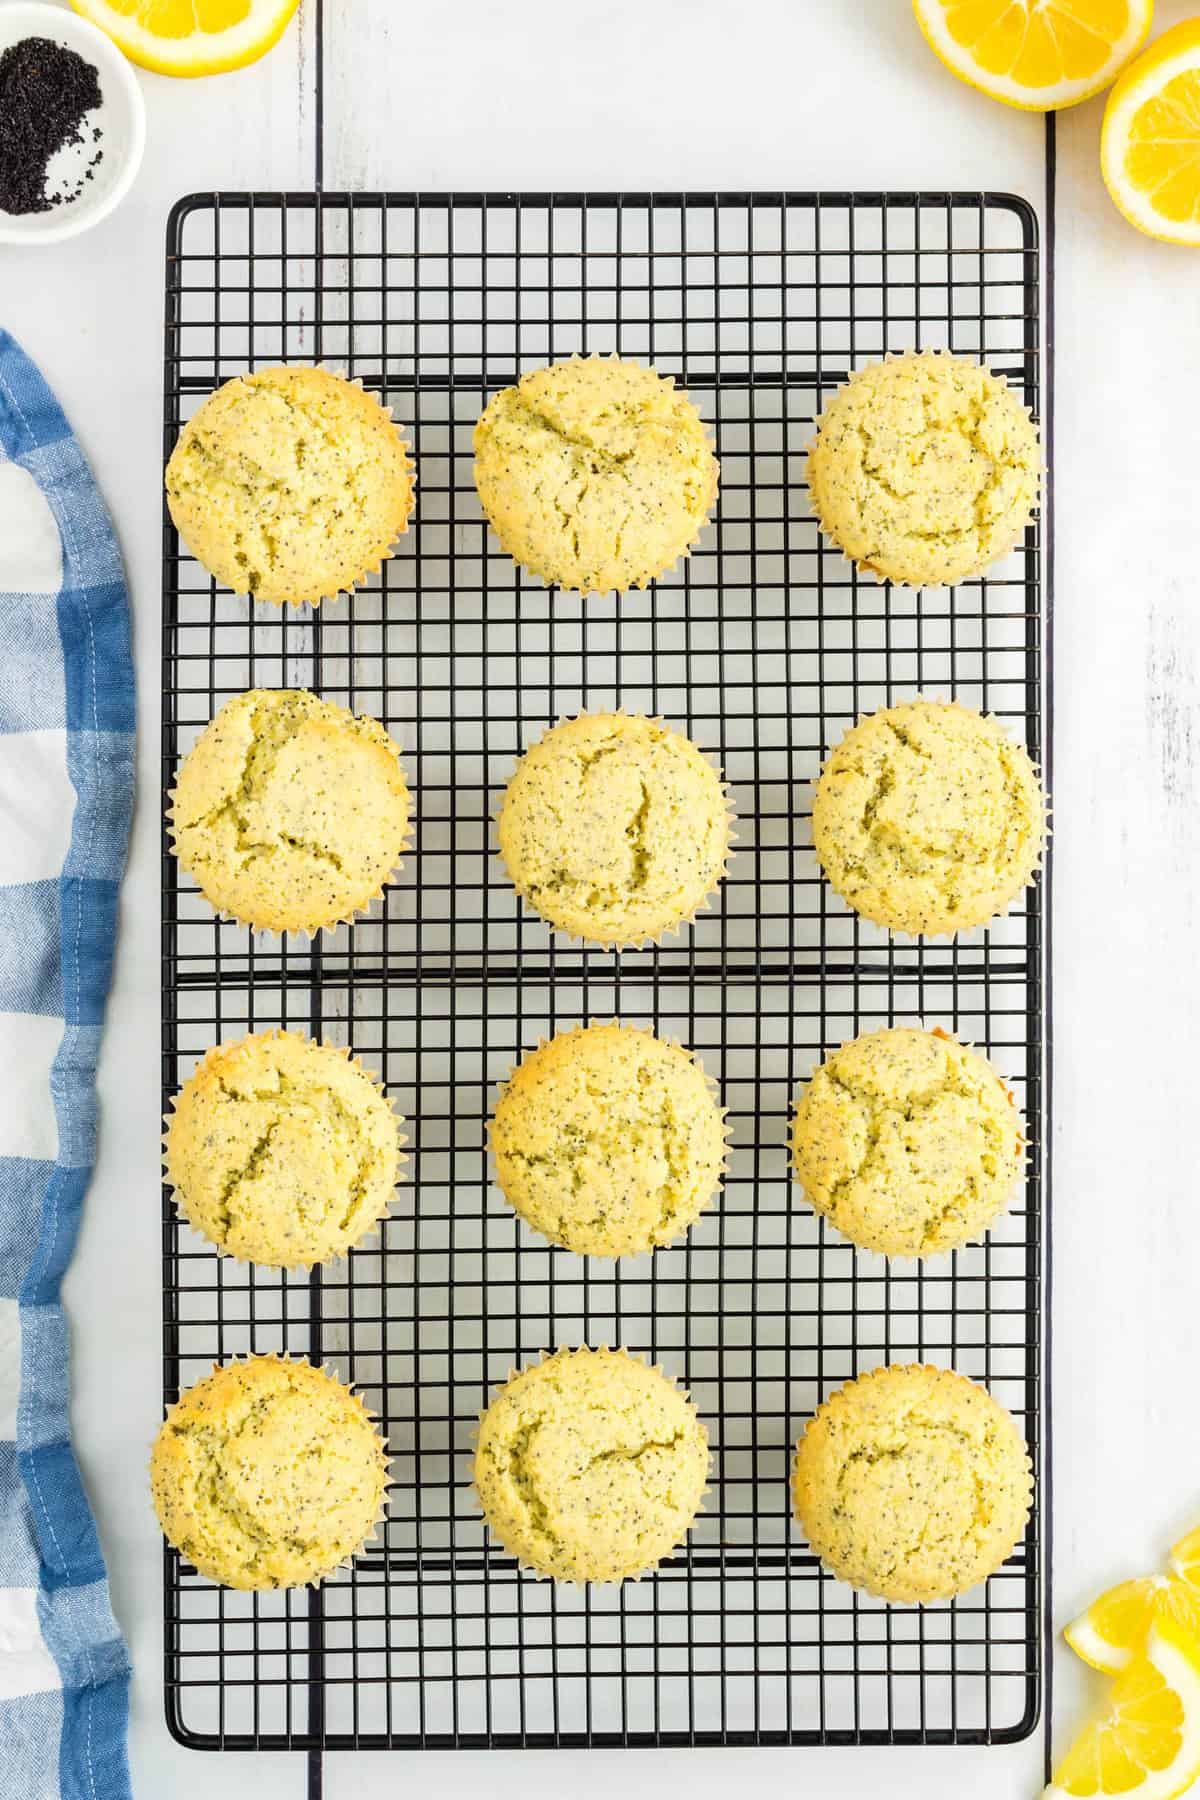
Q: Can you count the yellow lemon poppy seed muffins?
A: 12